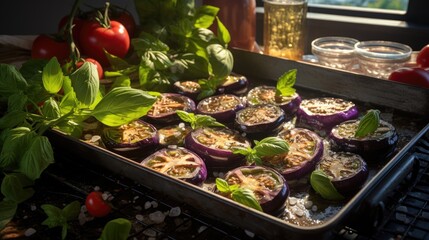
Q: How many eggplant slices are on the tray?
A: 14